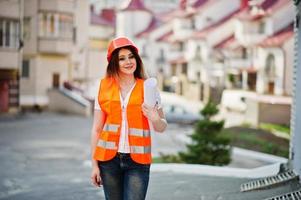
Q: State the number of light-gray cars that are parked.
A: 1